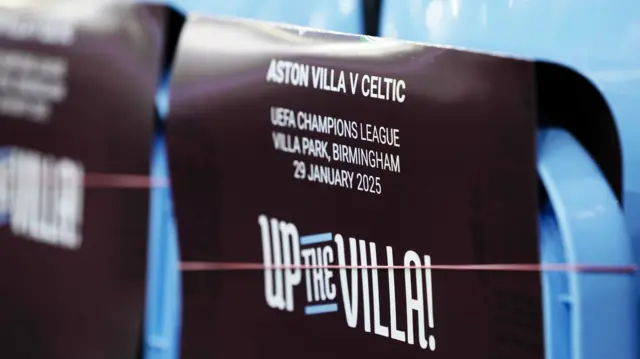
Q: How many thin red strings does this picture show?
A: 2